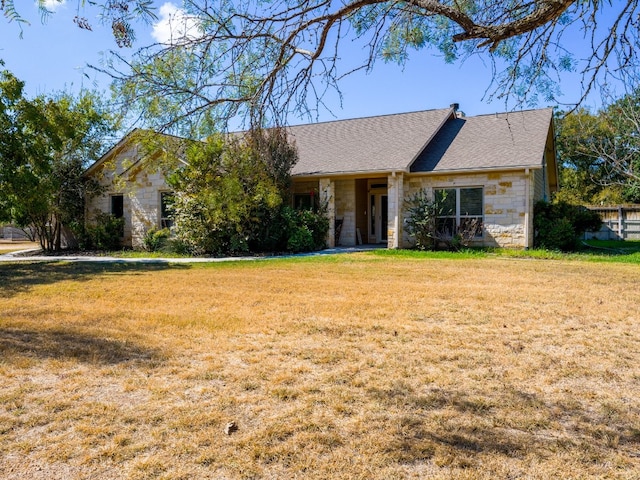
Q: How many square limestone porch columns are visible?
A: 2